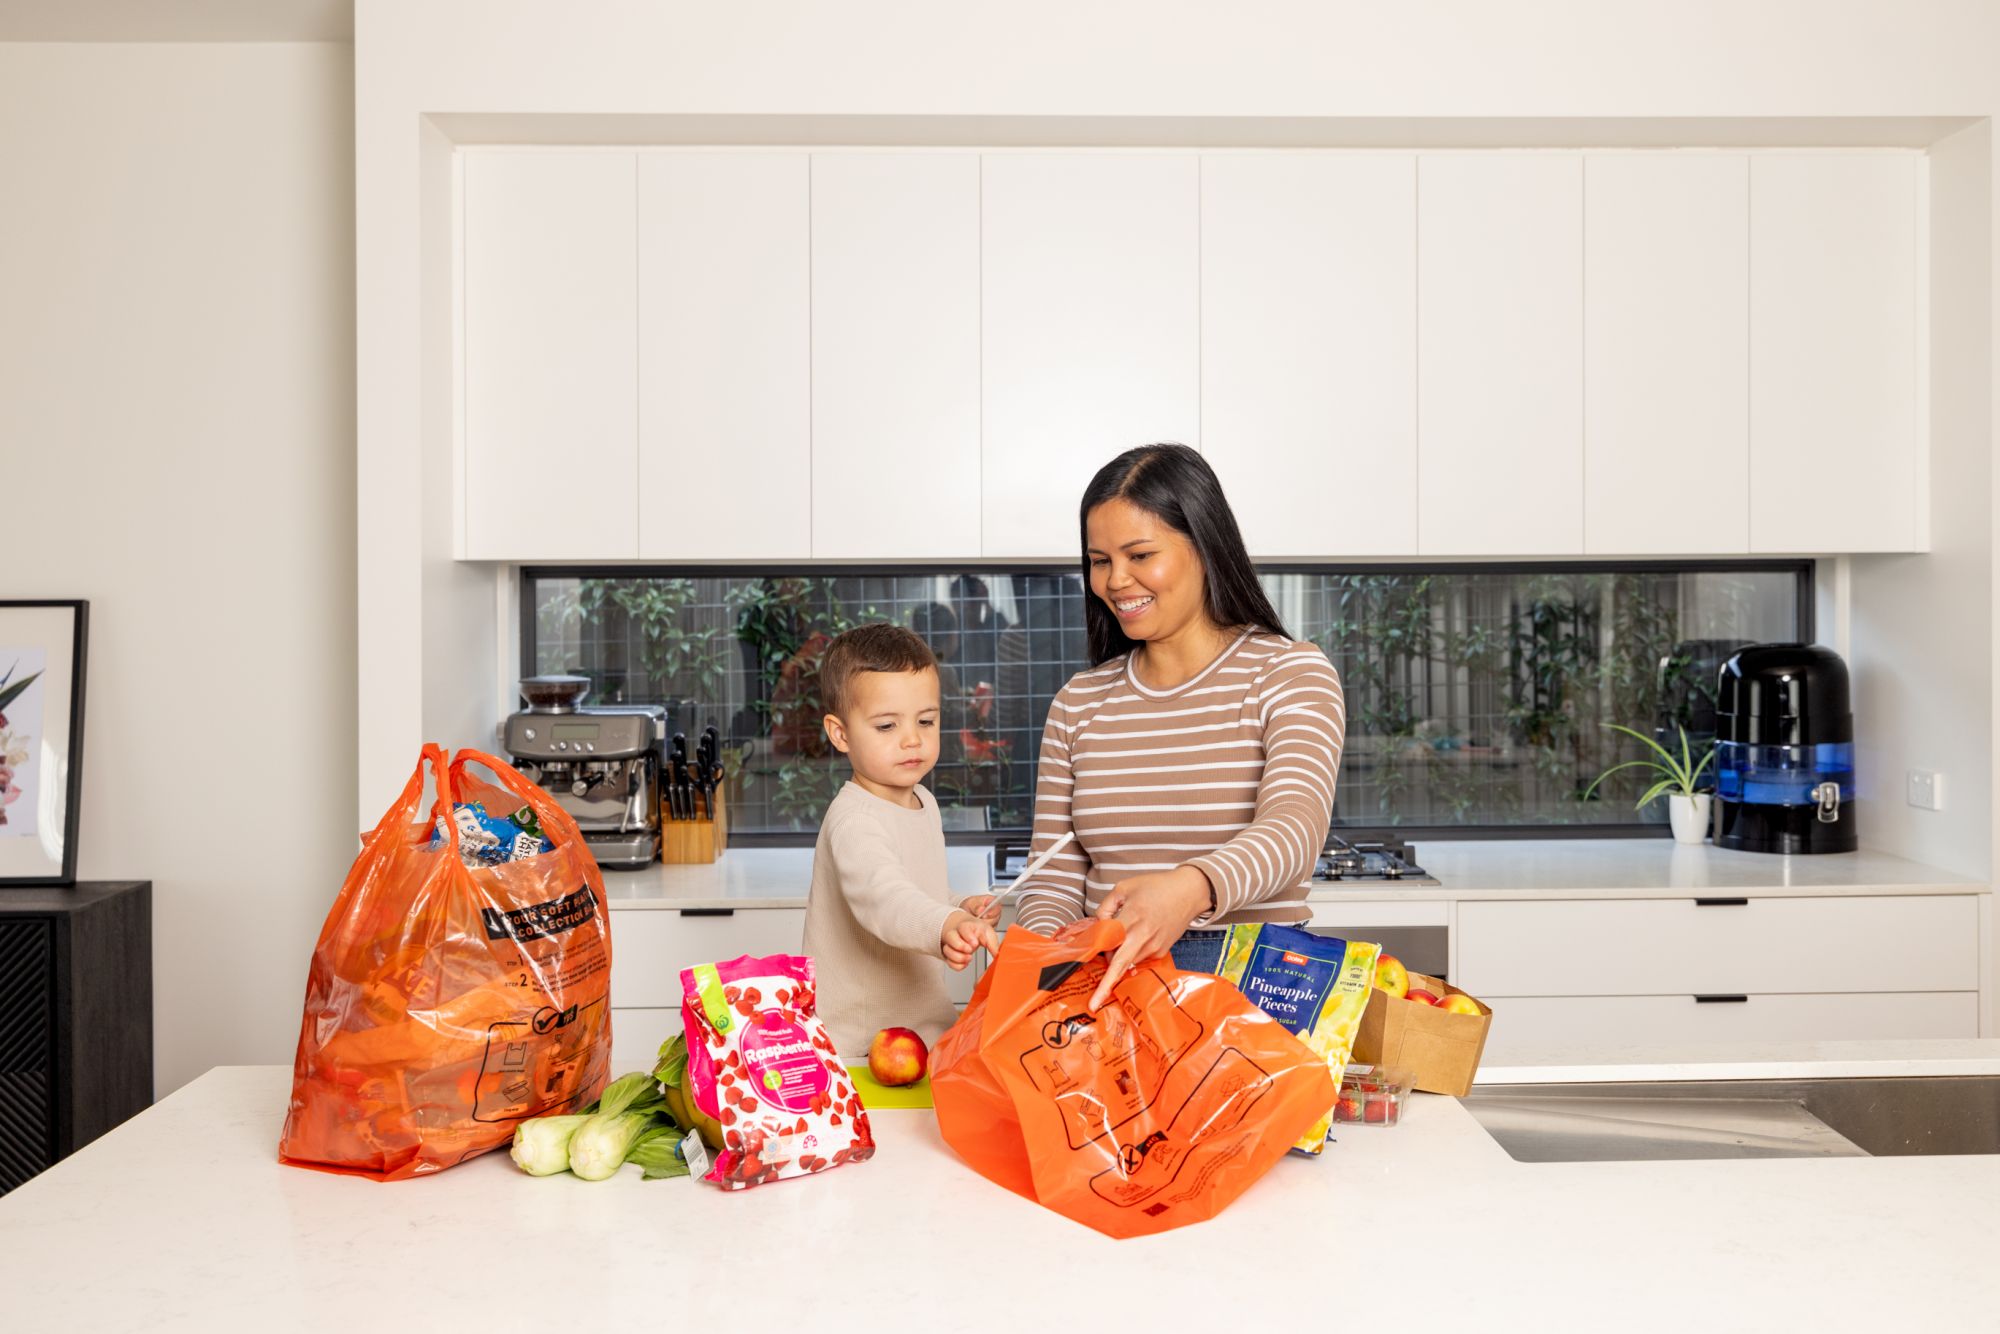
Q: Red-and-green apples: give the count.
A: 4